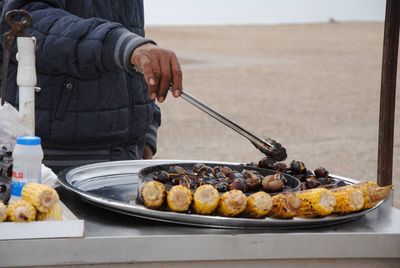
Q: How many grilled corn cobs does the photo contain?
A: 9